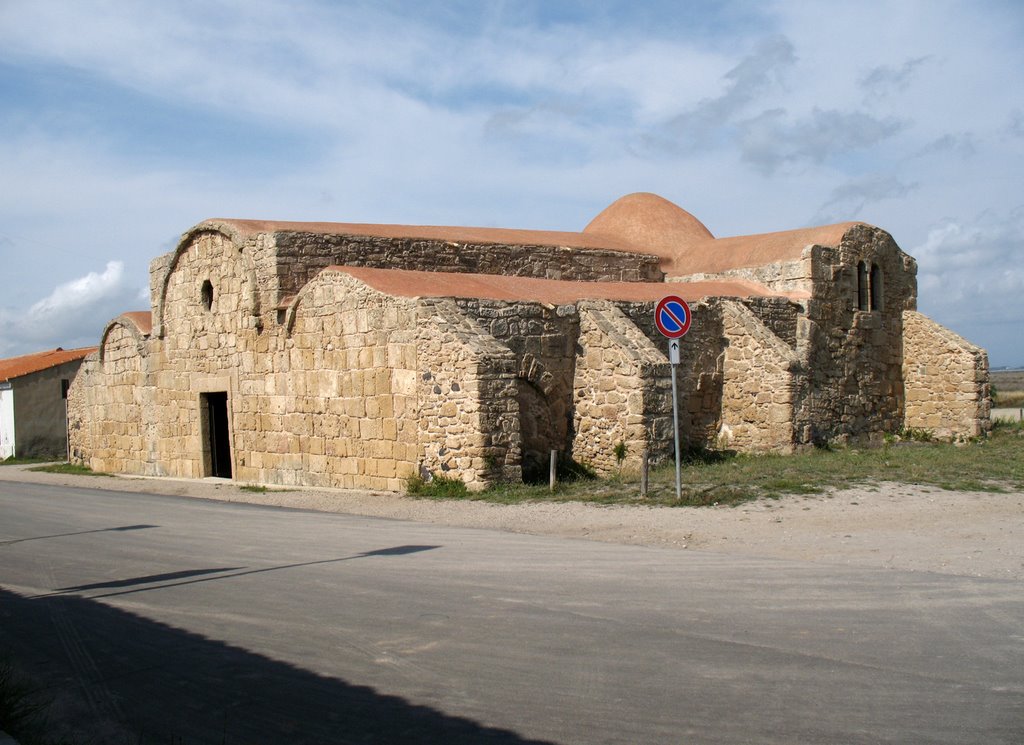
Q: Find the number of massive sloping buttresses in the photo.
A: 4